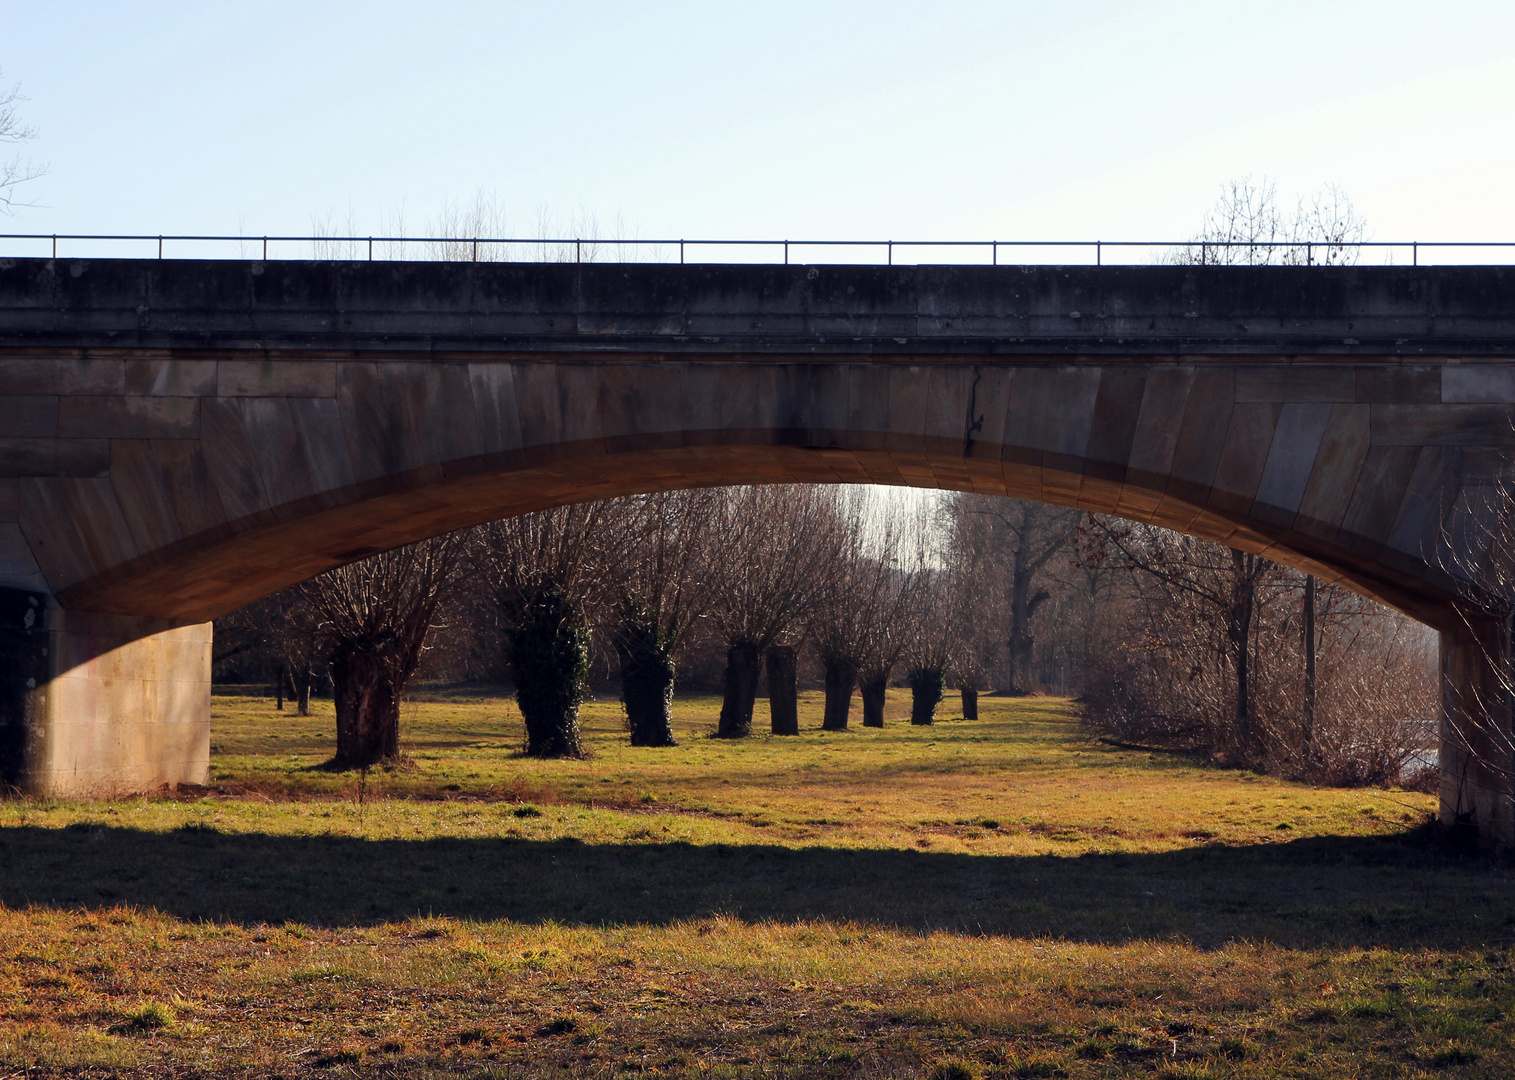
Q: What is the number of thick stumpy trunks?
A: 9